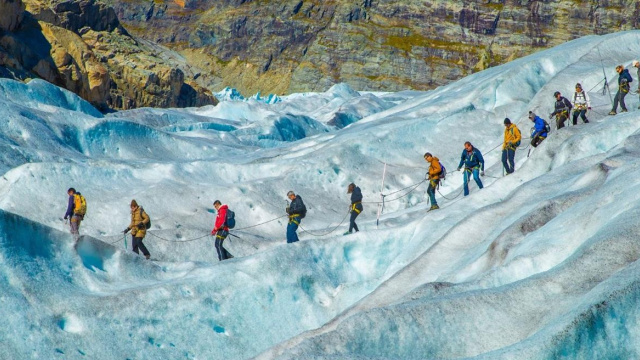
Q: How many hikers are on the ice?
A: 13